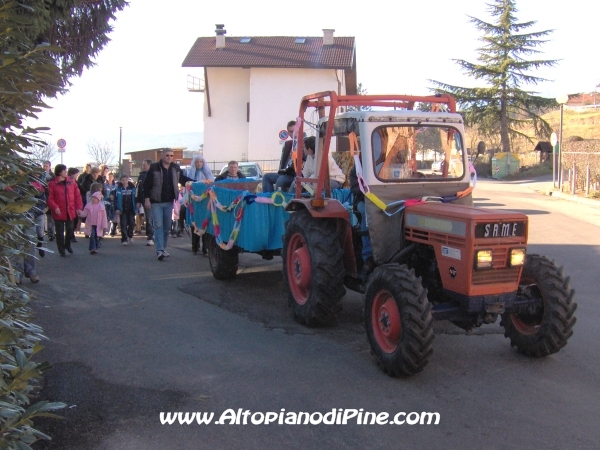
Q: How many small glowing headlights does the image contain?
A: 2